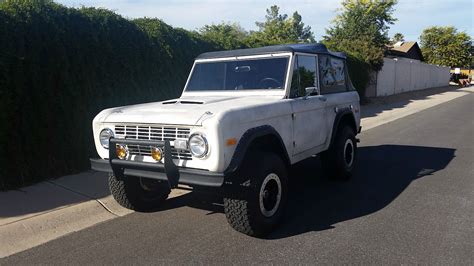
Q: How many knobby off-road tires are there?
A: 3